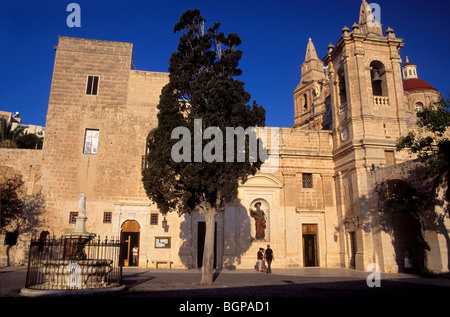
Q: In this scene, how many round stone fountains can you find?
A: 1